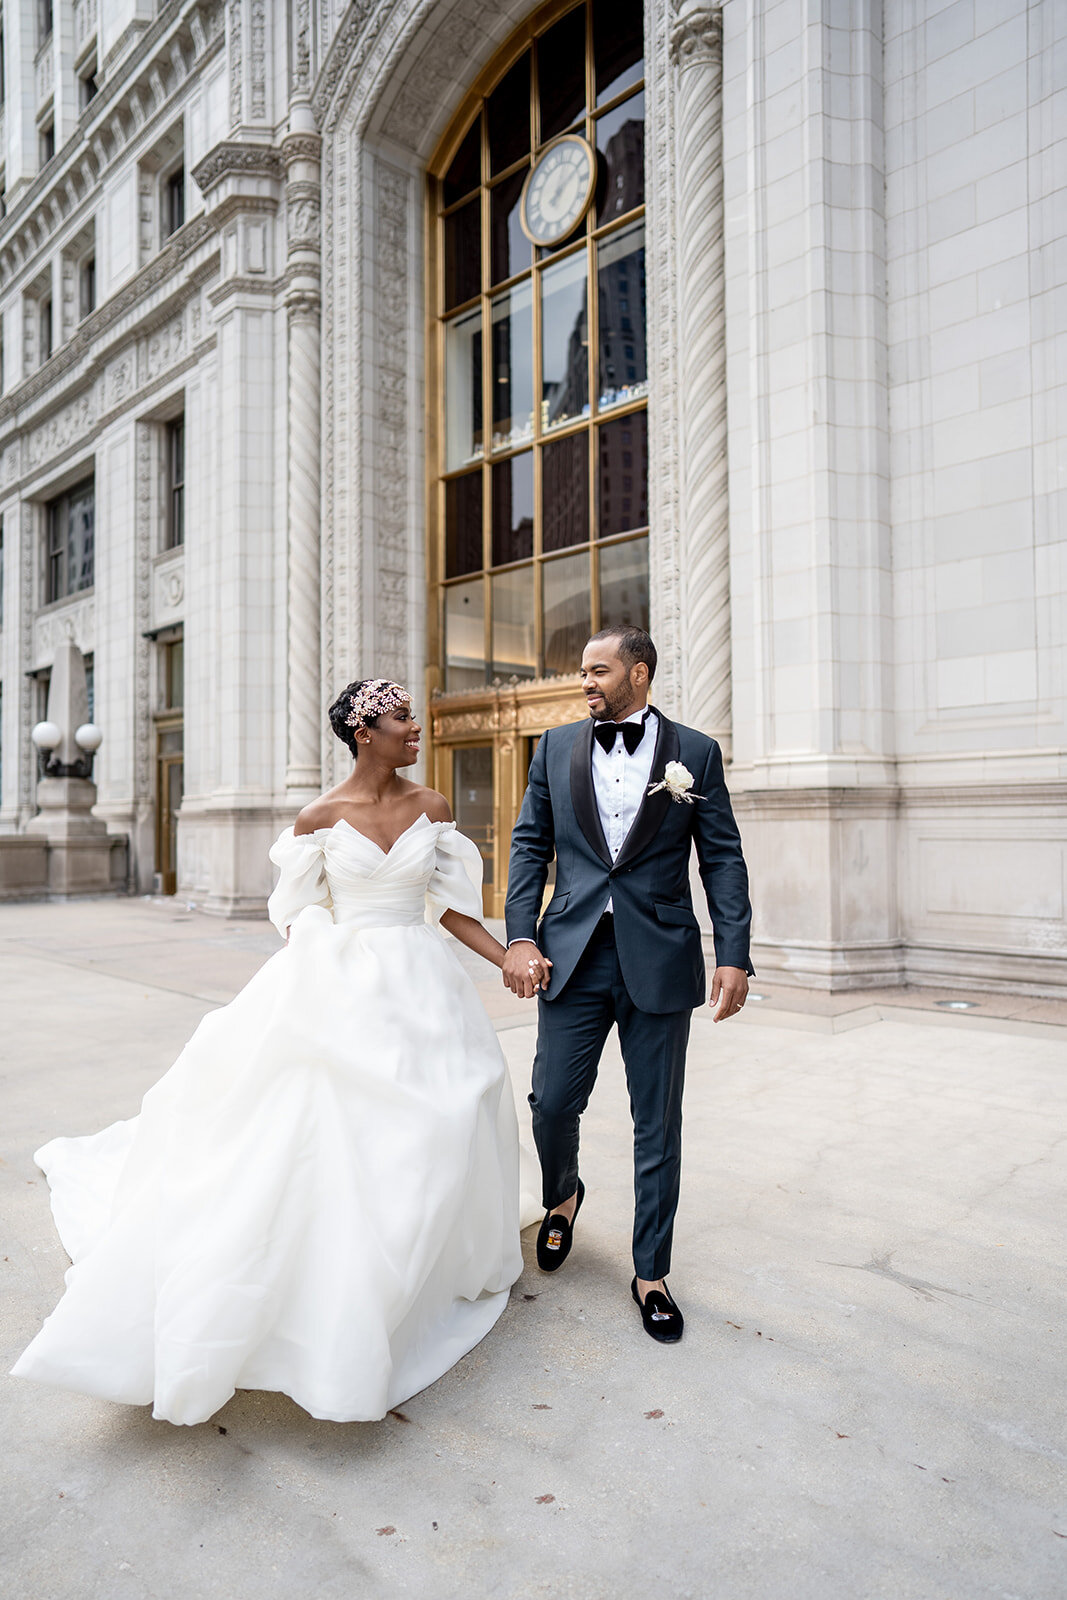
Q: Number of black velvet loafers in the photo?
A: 2